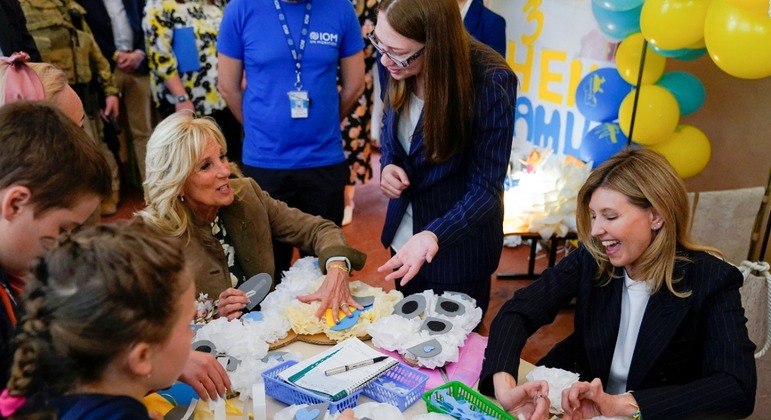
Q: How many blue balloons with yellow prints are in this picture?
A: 2